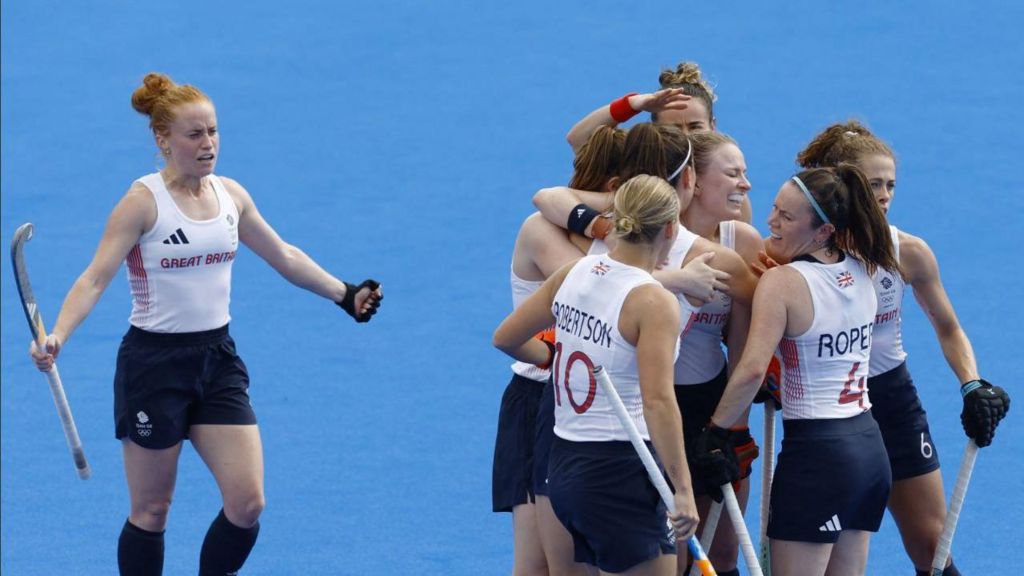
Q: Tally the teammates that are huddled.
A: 7